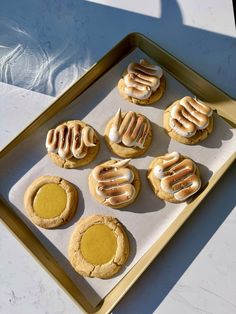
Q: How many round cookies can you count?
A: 8